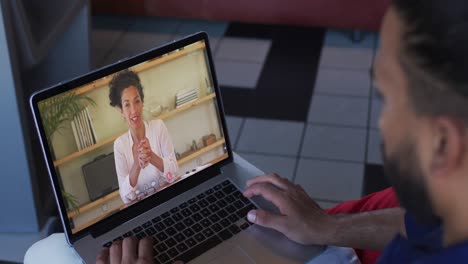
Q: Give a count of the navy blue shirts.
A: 1